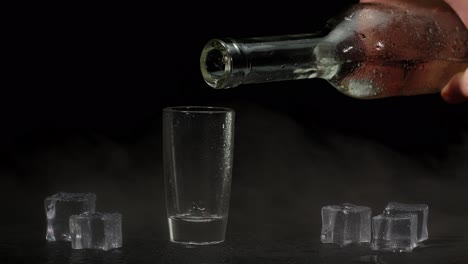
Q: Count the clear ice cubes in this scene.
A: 5